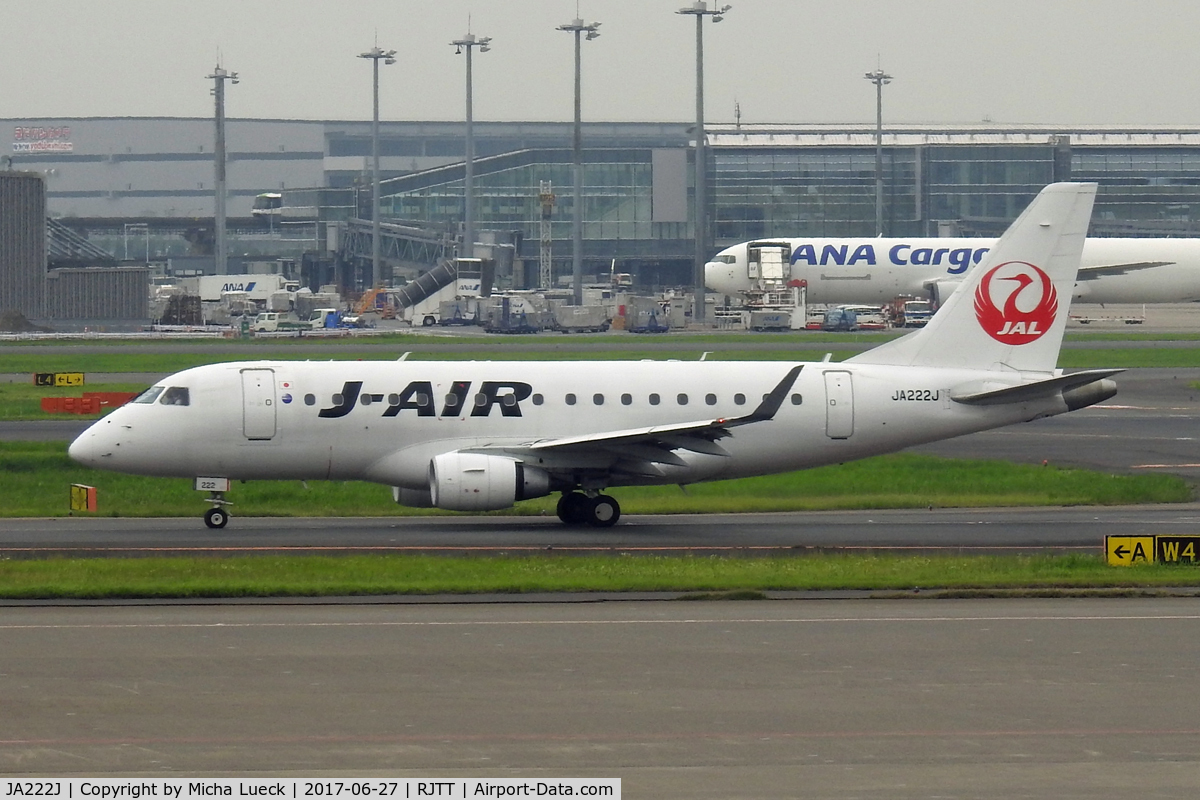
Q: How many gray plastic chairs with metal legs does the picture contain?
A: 0